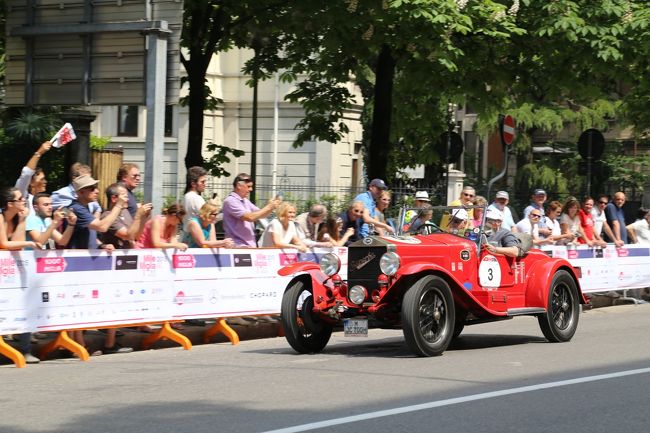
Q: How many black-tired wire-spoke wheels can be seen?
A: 3